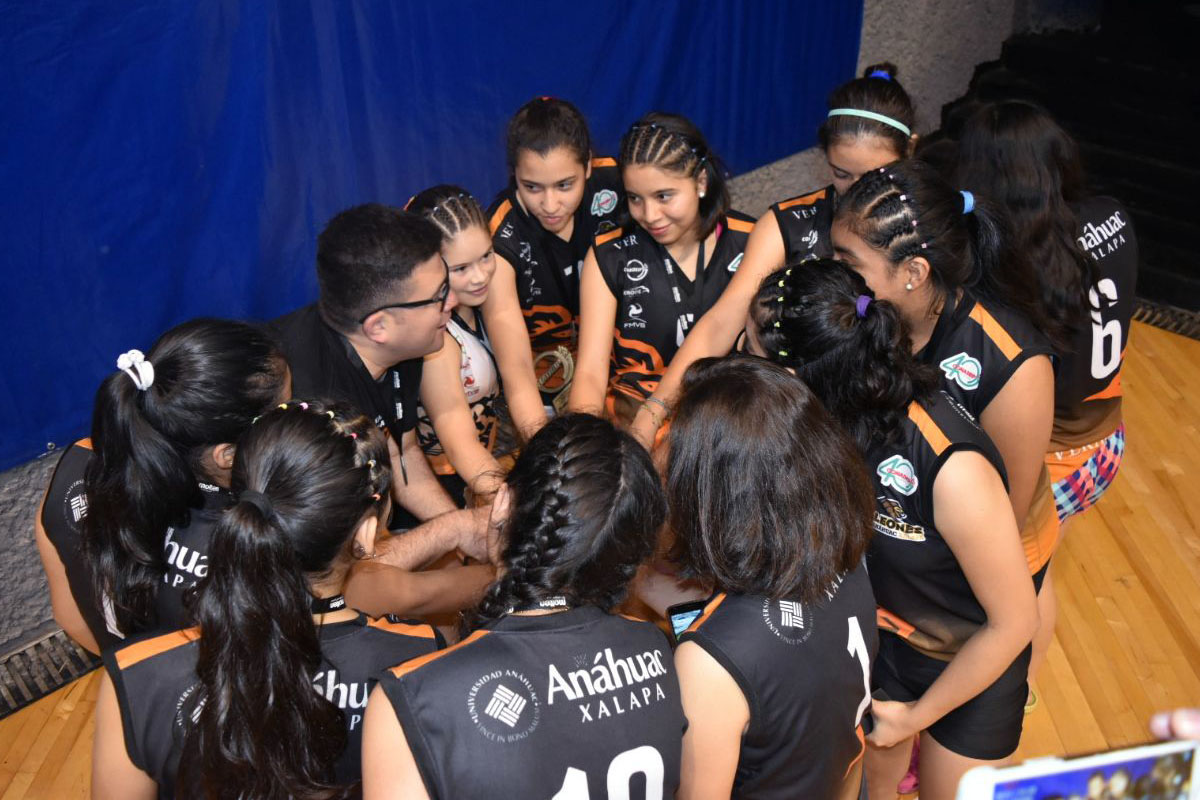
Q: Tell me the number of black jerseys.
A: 10